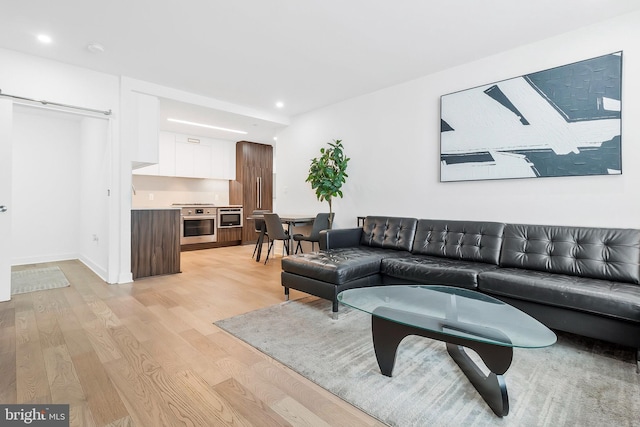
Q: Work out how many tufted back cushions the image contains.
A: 3